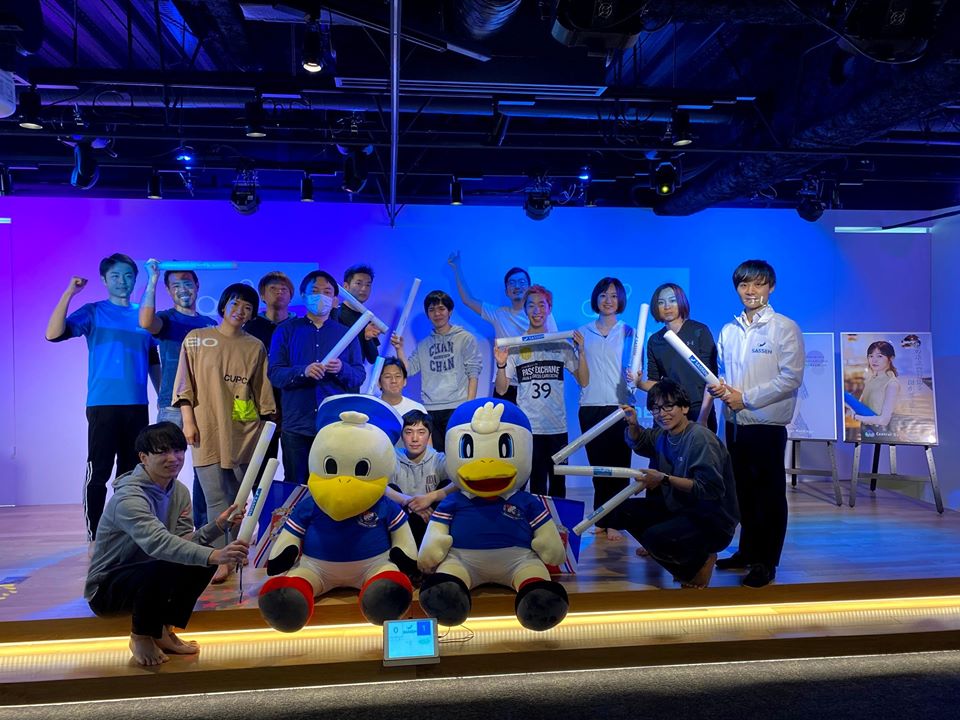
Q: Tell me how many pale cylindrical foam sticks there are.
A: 13